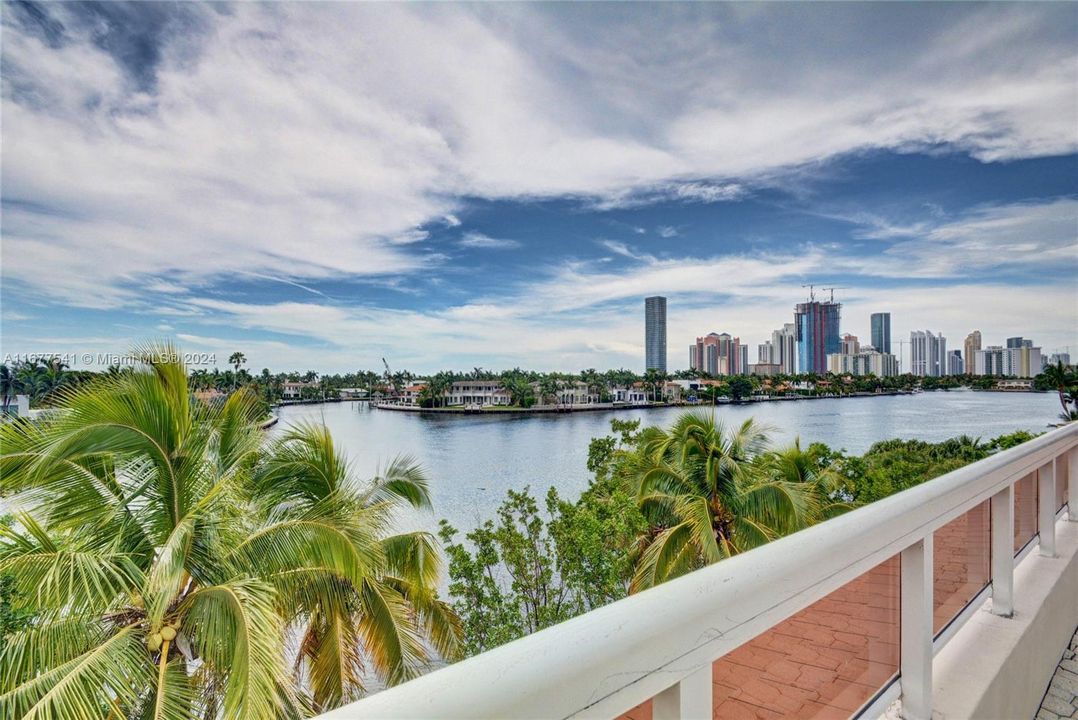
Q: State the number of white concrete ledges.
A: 1